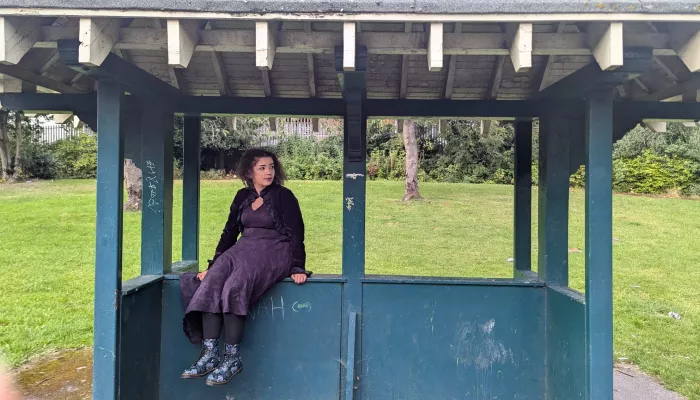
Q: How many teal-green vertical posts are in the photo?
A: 7